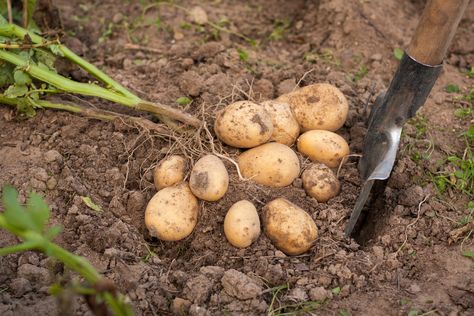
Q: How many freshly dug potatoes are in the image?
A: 11